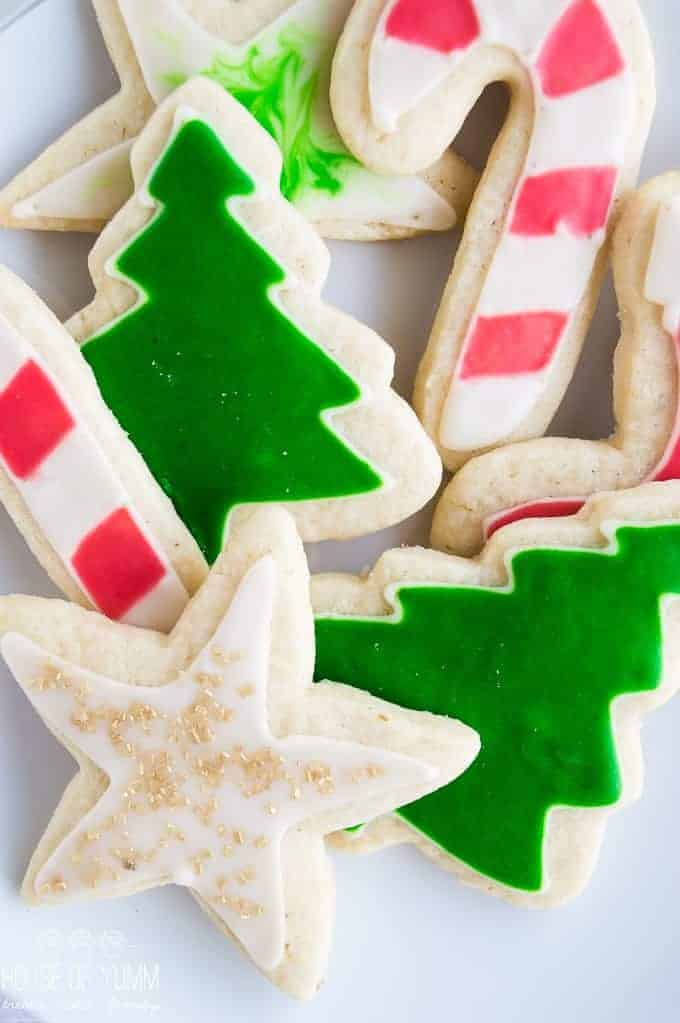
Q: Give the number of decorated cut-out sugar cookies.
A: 7